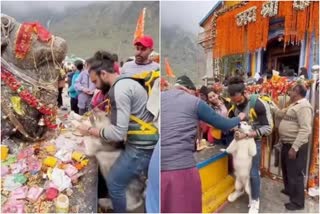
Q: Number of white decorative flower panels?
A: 3